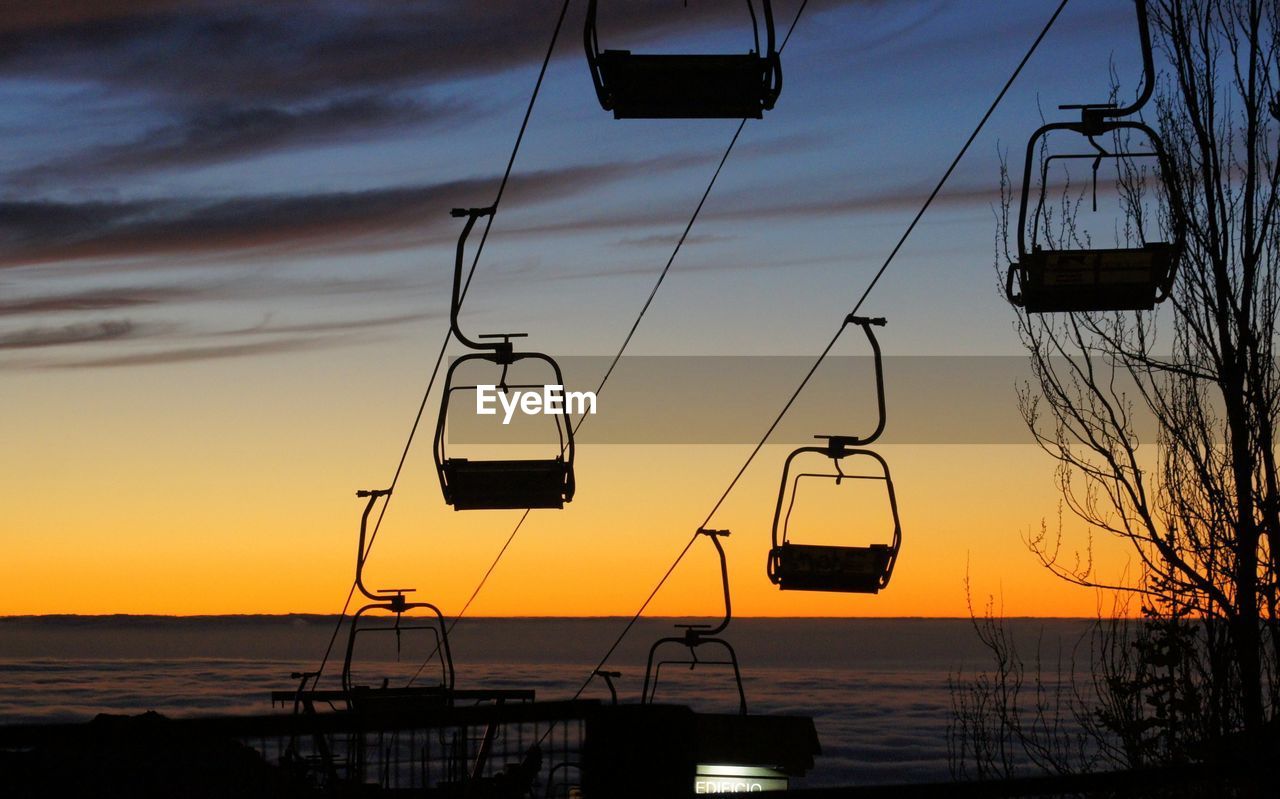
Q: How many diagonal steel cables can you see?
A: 3